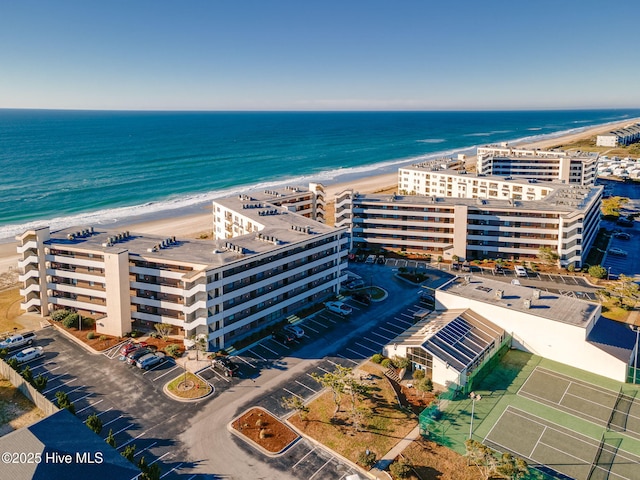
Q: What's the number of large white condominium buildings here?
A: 3